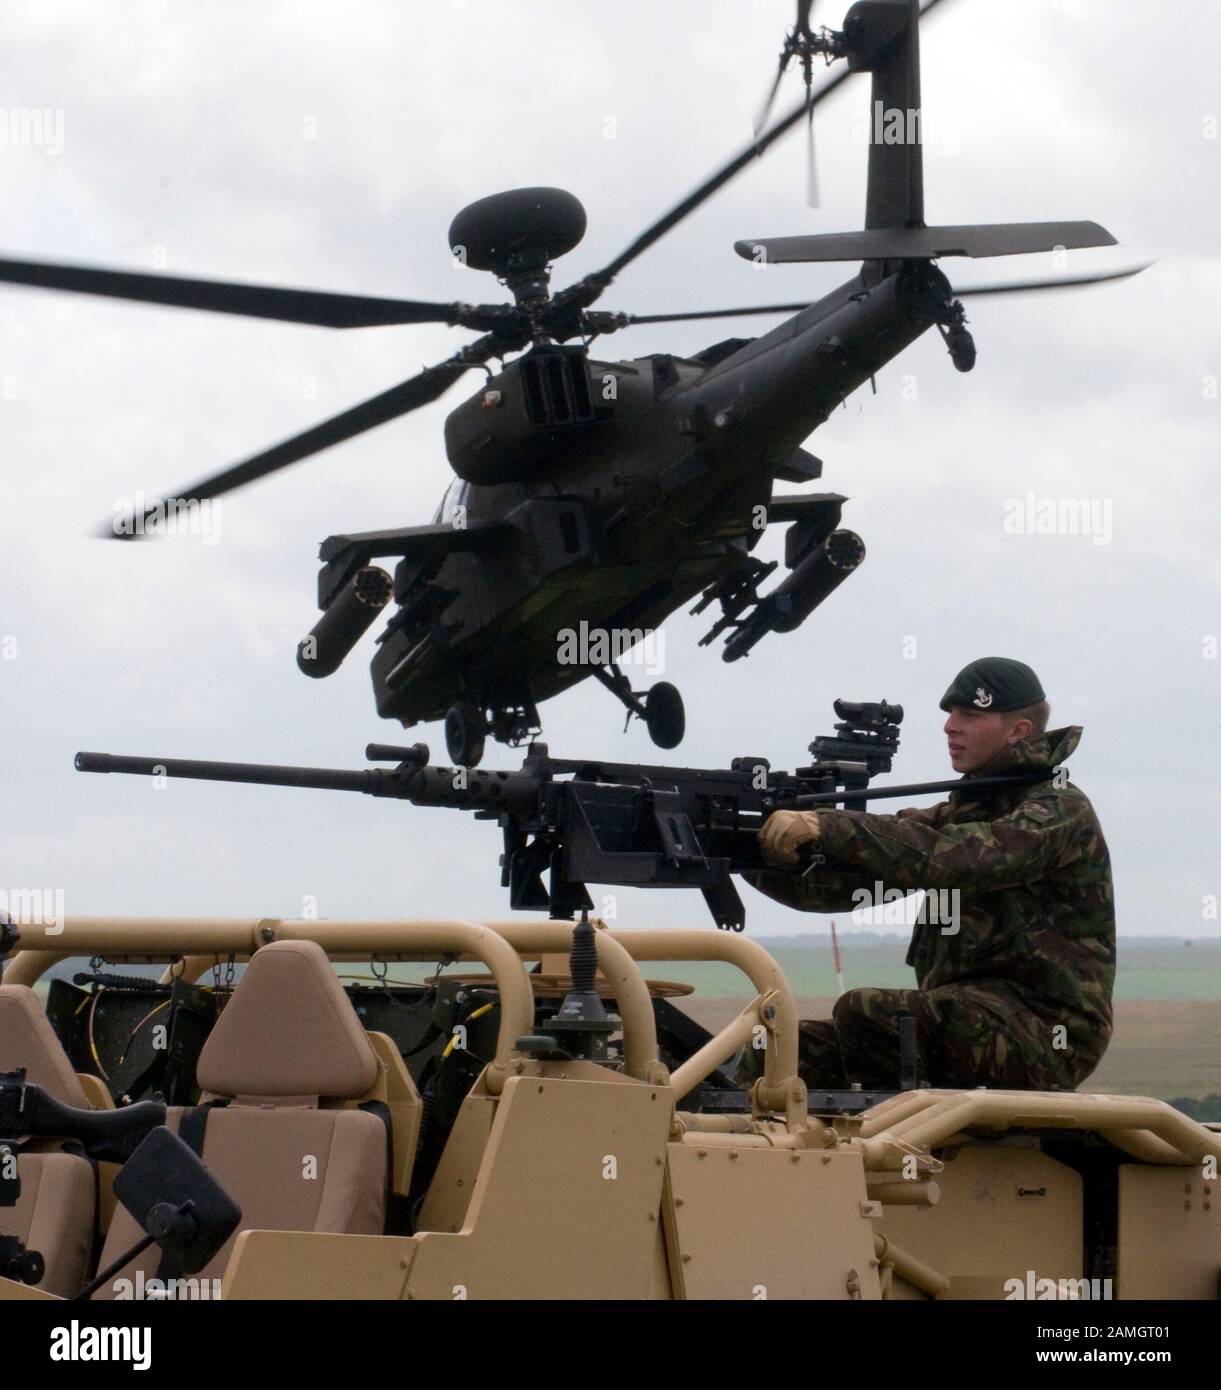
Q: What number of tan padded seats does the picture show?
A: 2